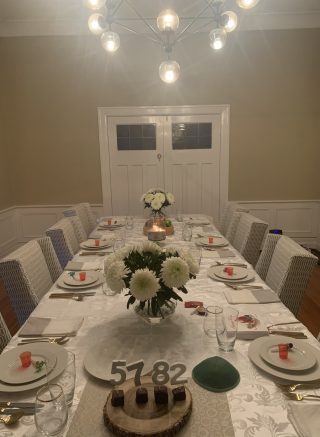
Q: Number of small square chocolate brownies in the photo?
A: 4